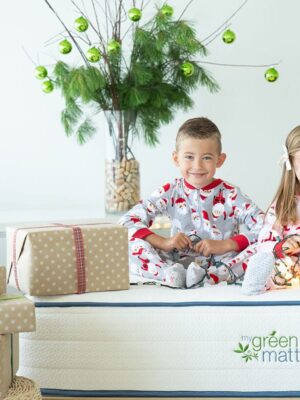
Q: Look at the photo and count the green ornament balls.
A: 11